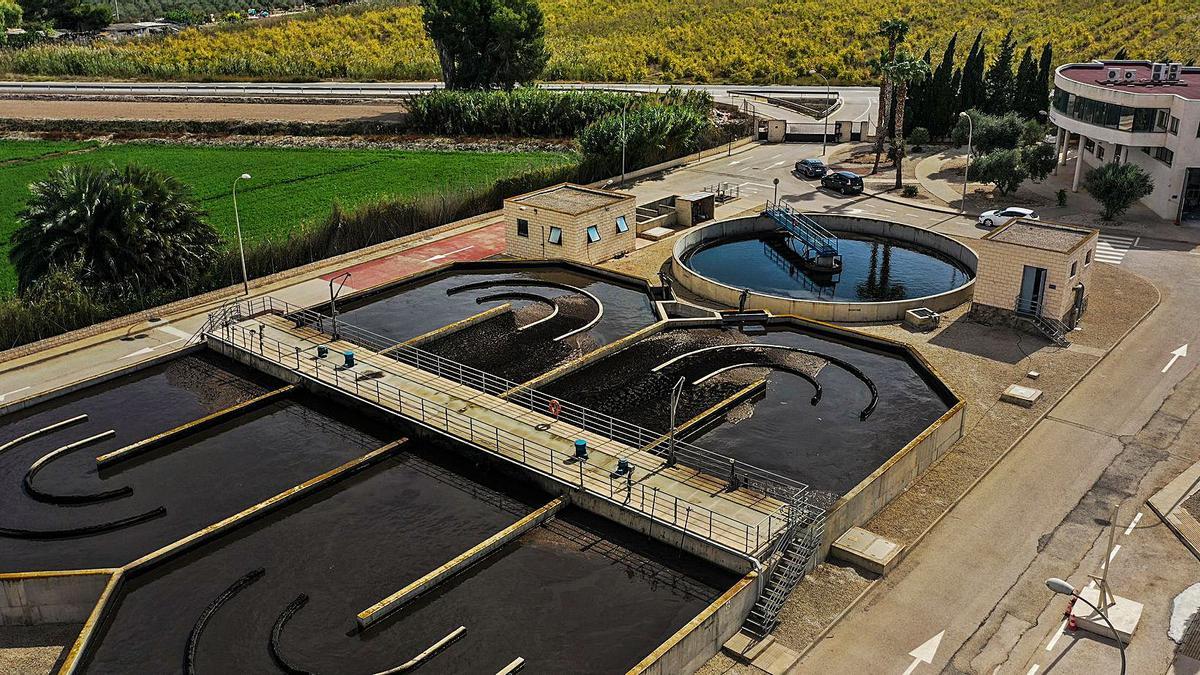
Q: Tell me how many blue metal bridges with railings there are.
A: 1